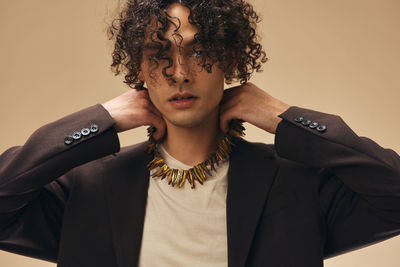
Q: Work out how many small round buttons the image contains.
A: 8